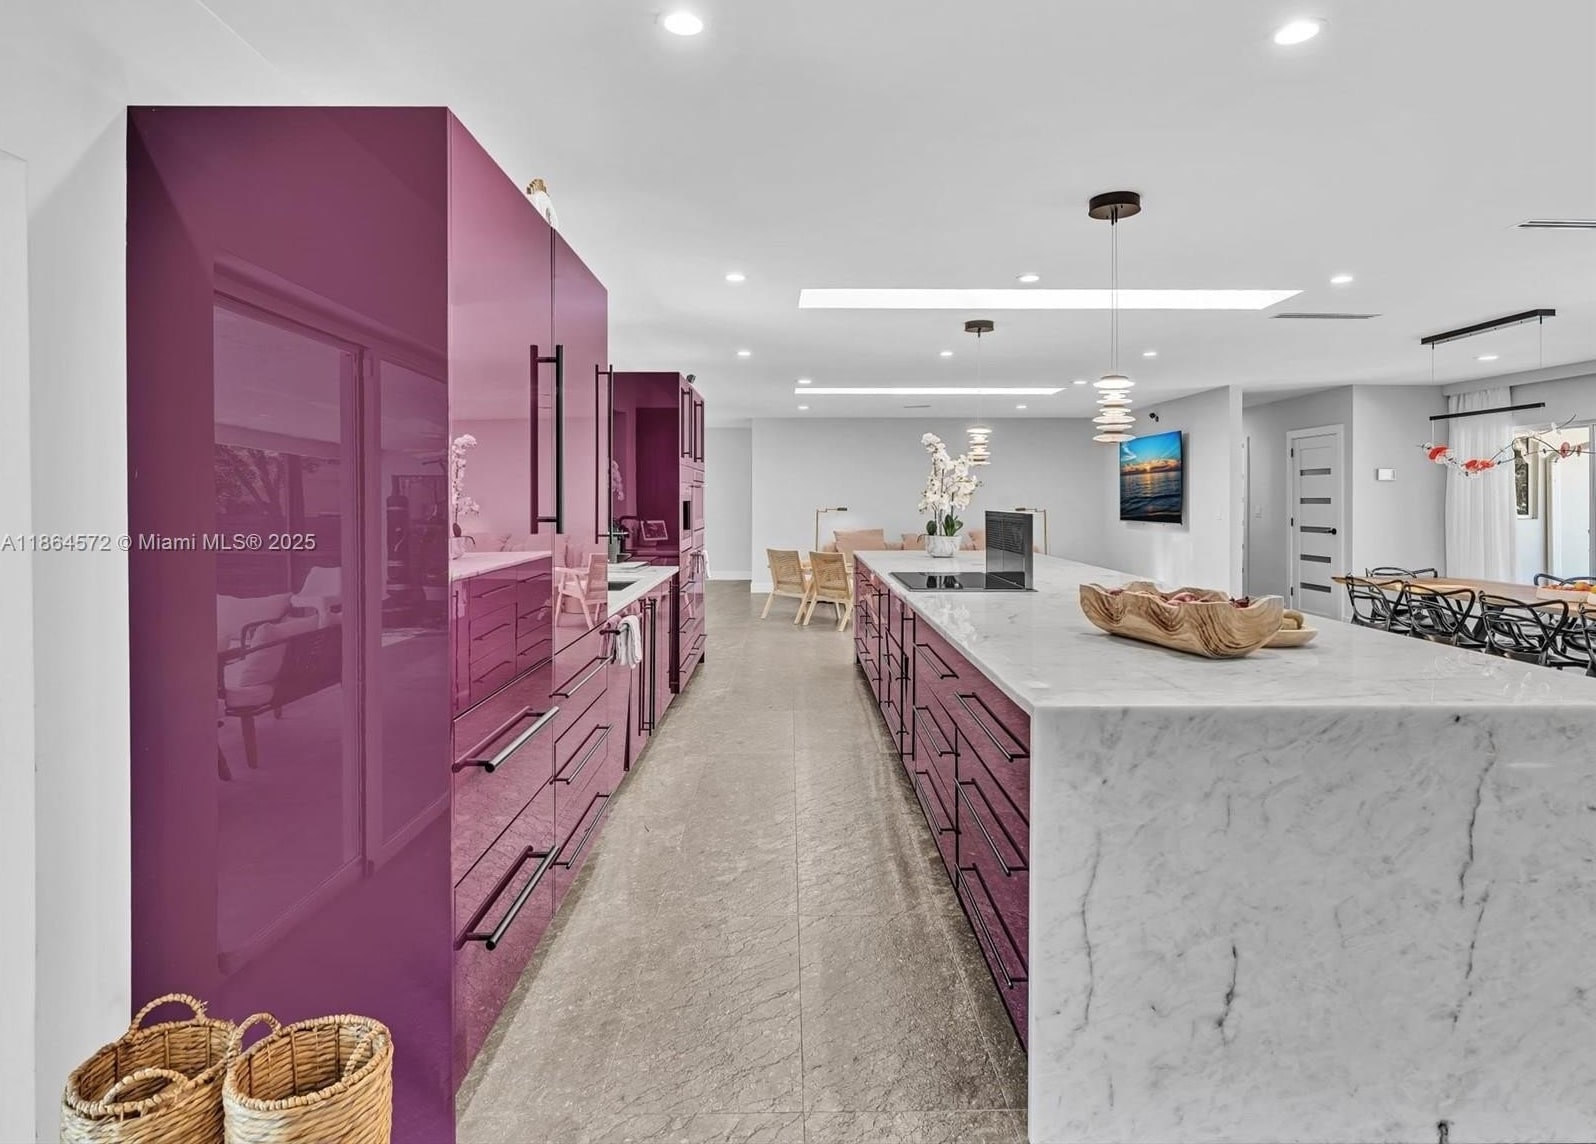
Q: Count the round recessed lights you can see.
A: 13